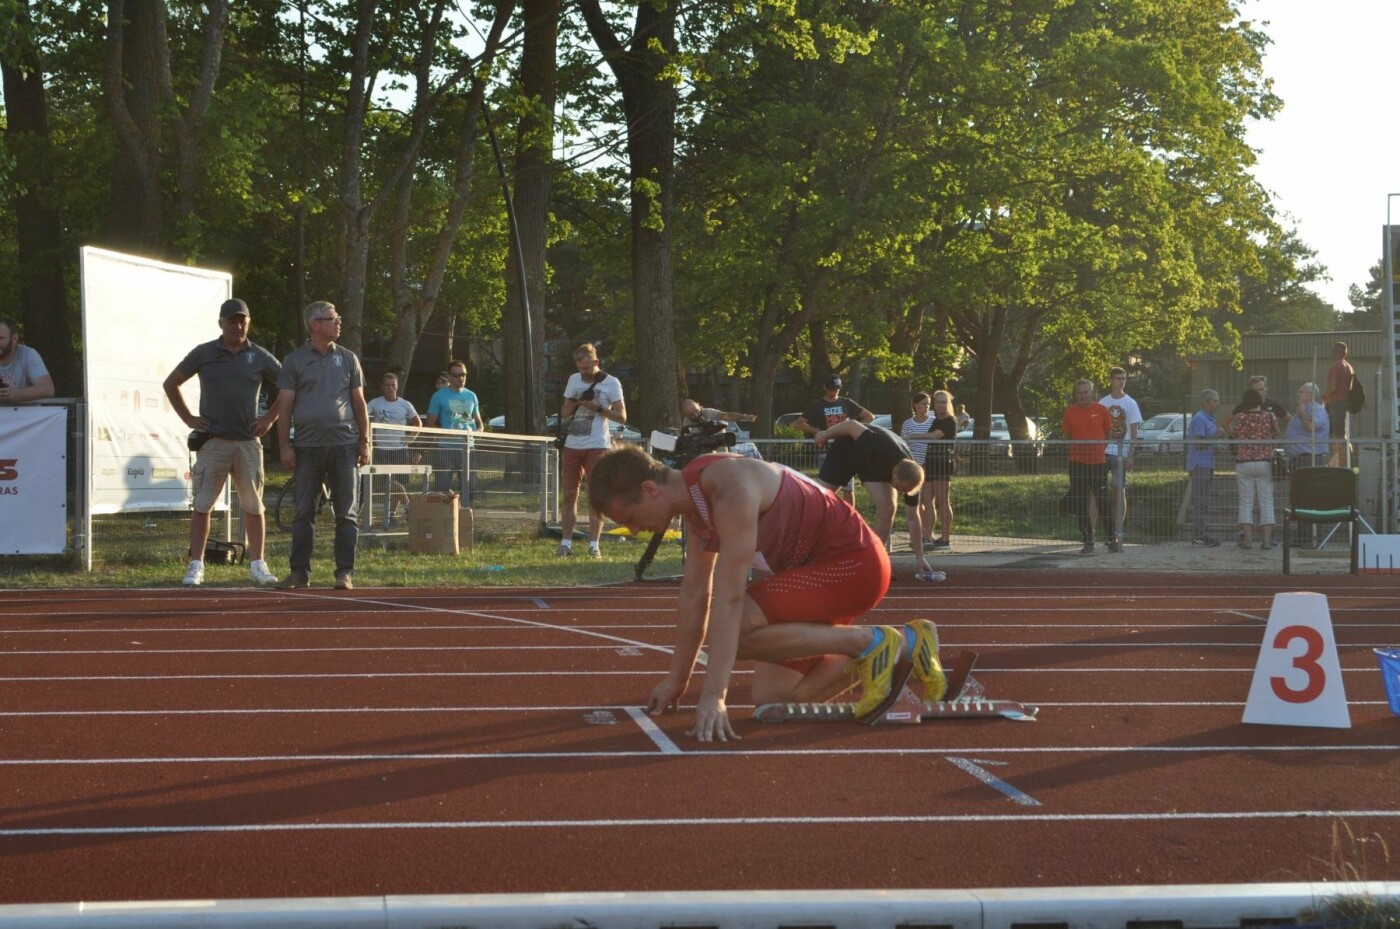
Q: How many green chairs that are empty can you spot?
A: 1